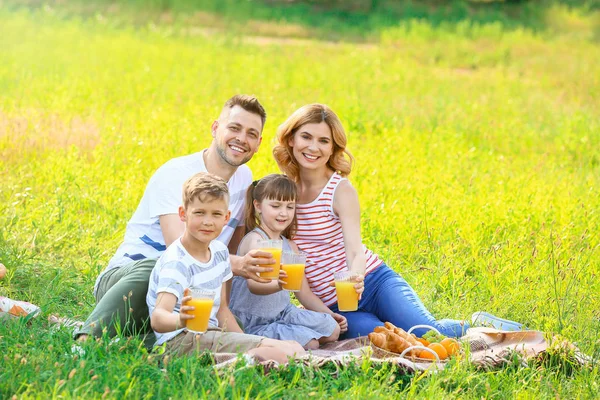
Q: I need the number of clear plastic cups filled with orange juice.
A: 4